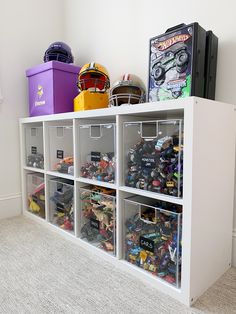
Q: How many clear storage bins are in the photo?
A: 8